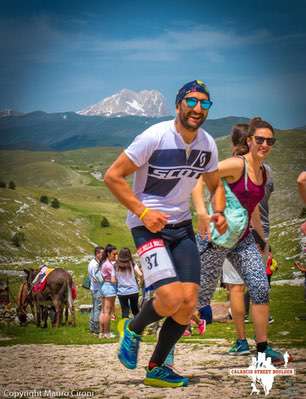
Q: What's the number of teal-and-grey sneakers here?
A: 2